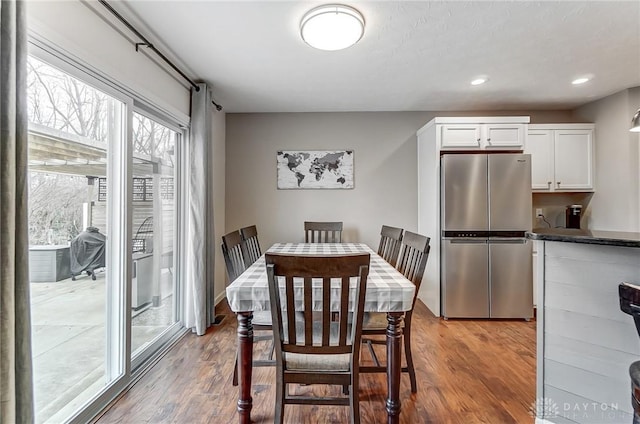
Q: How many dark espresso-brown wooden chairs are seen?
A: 6